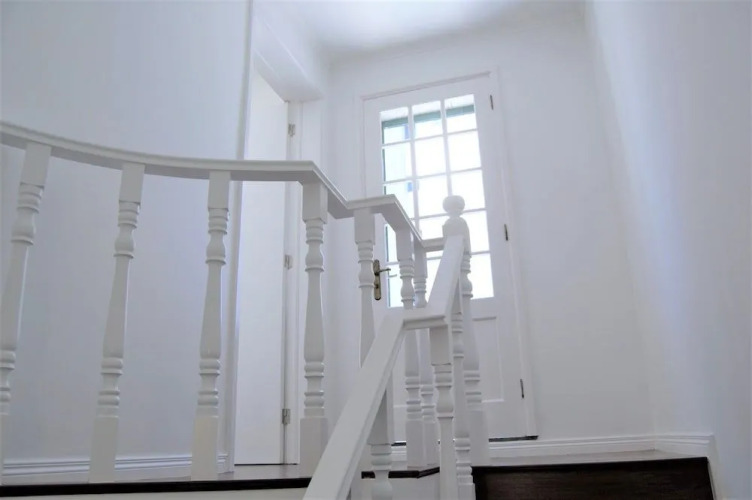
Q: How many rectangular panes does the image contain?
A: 15